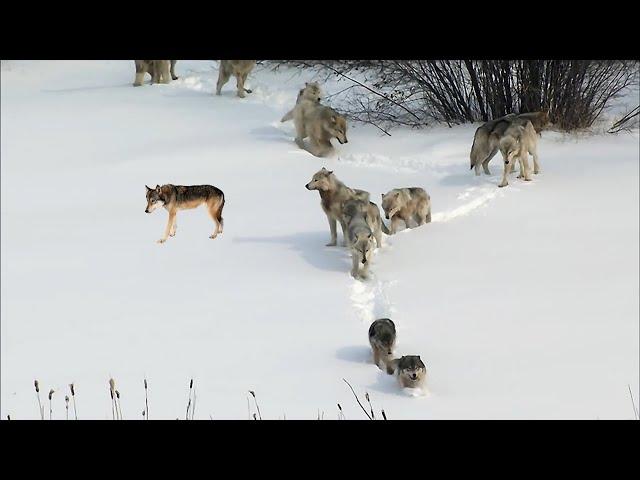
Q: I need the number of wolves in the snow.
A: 12